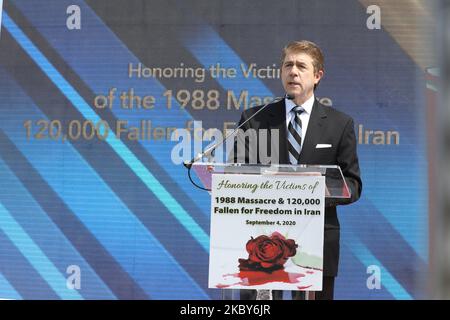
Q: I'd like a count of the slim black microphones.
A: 1